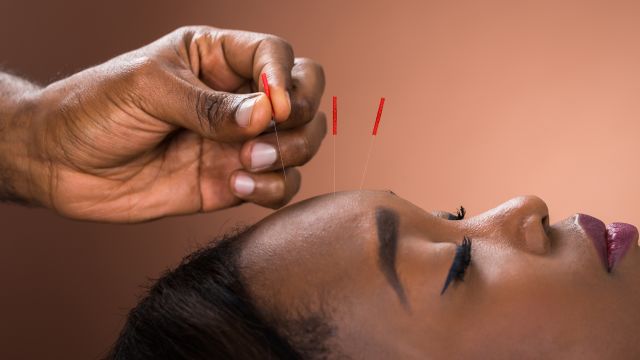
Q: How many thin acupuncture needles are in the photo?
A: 3